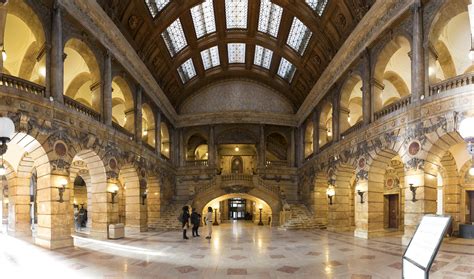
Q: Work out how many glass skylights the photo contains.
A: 12